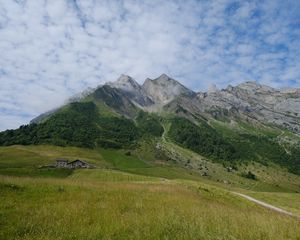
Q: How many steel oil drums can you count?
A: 0